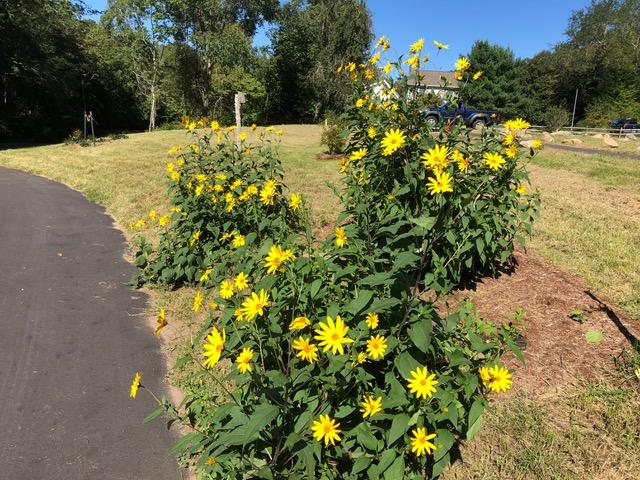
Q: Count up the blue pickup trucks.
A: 1